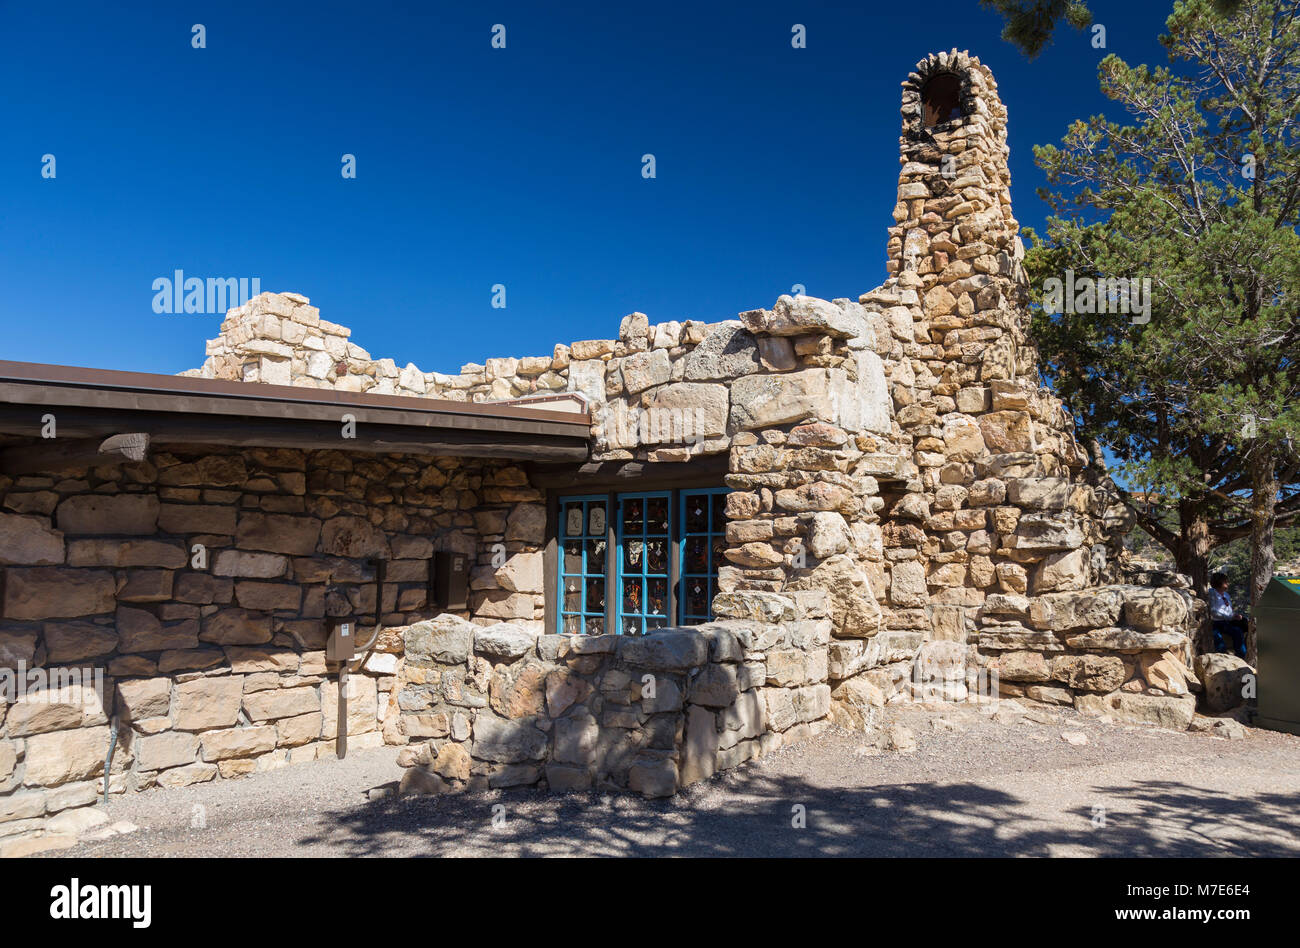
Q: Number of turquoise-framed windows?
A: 3